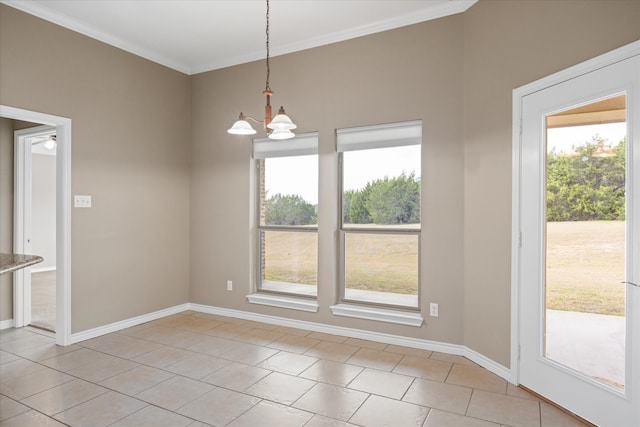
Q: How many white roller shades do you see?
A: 2